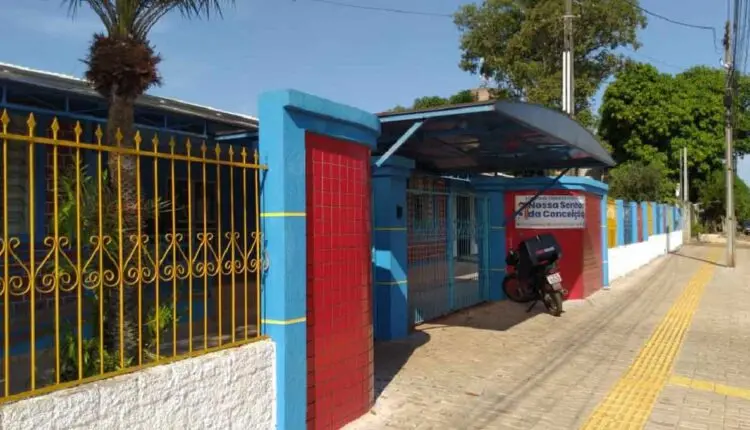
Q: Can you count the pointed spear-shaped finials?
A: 15